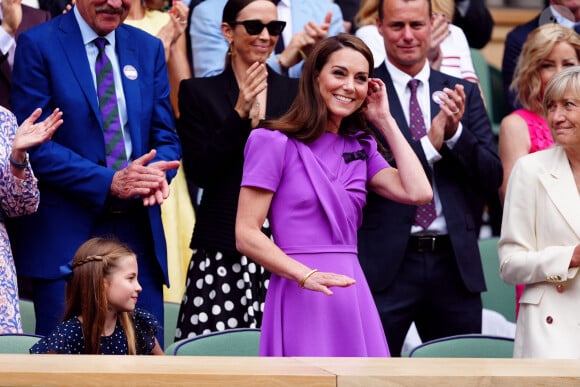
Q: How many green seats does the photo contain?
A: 7